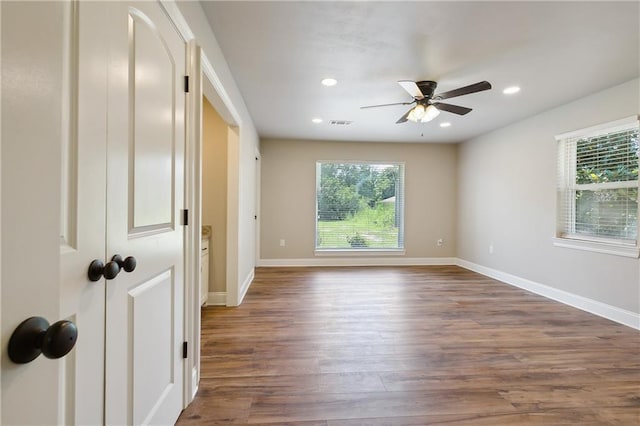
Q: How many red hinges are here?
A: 0